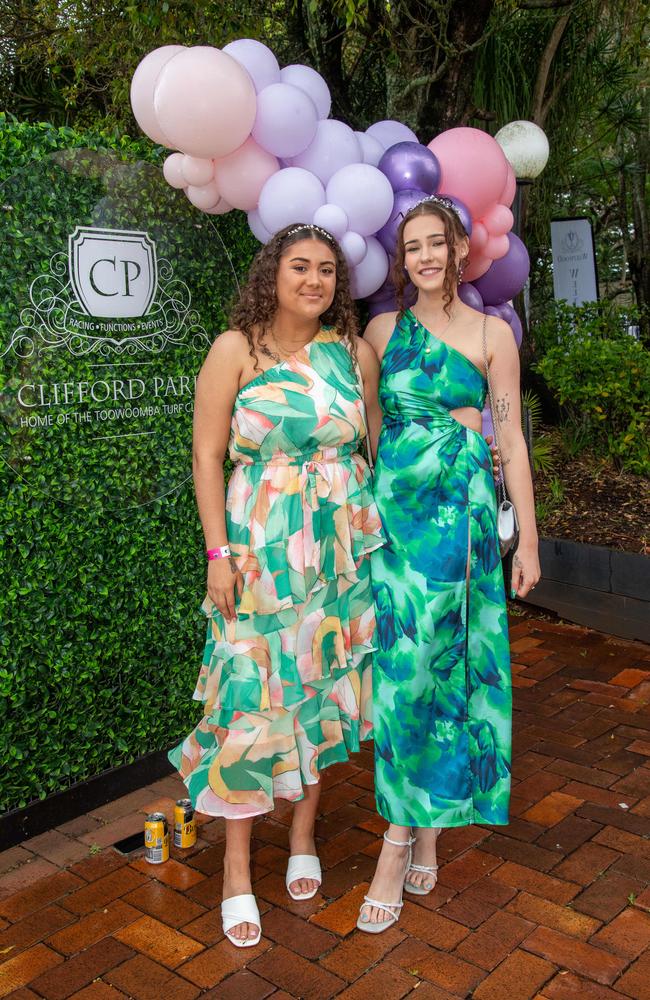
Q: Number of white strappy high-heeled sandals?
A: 2